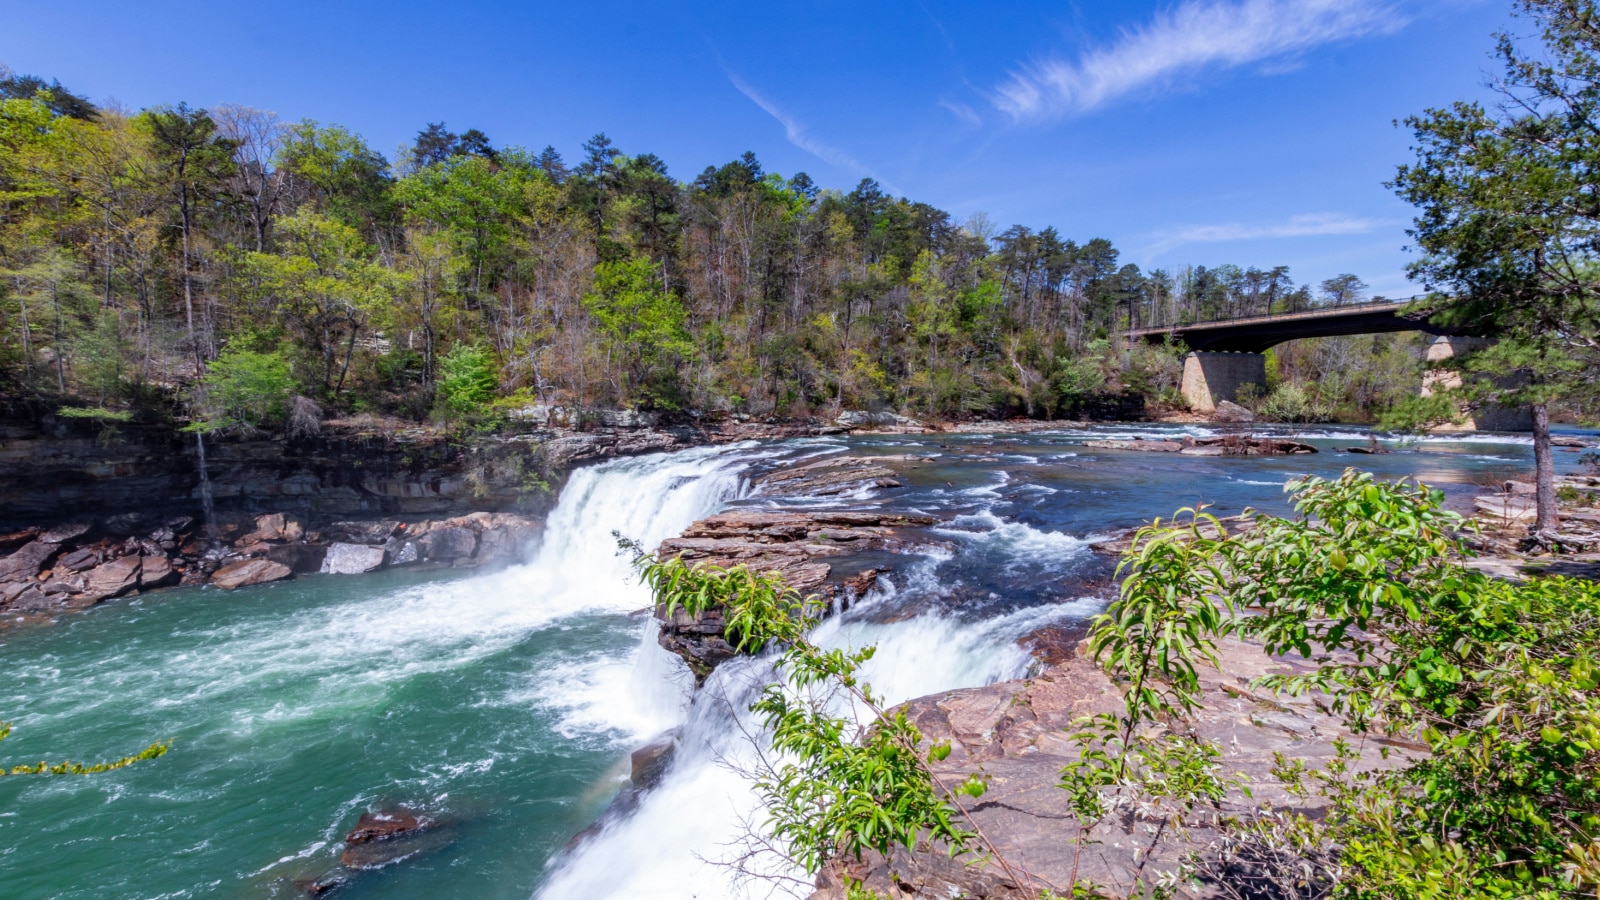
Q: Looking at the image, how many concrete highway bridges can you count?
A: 1